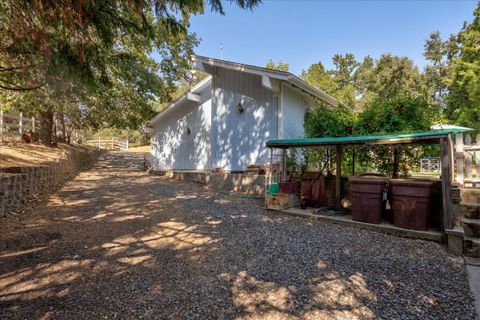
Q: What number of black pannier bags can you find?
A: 0